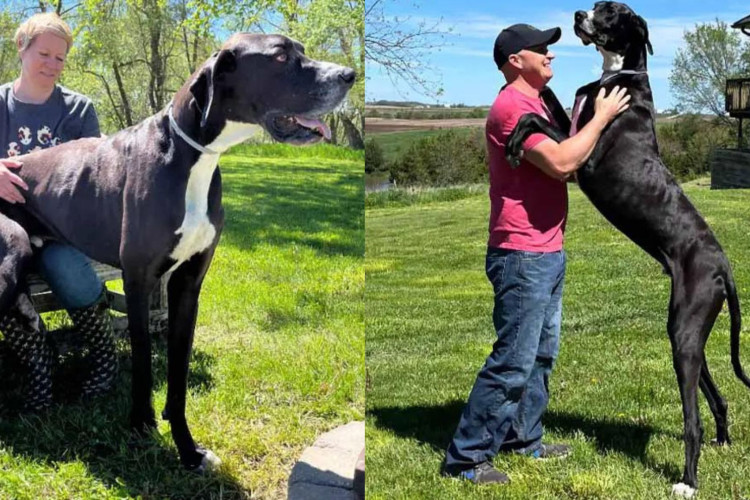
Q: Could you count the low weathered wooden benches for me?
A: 1